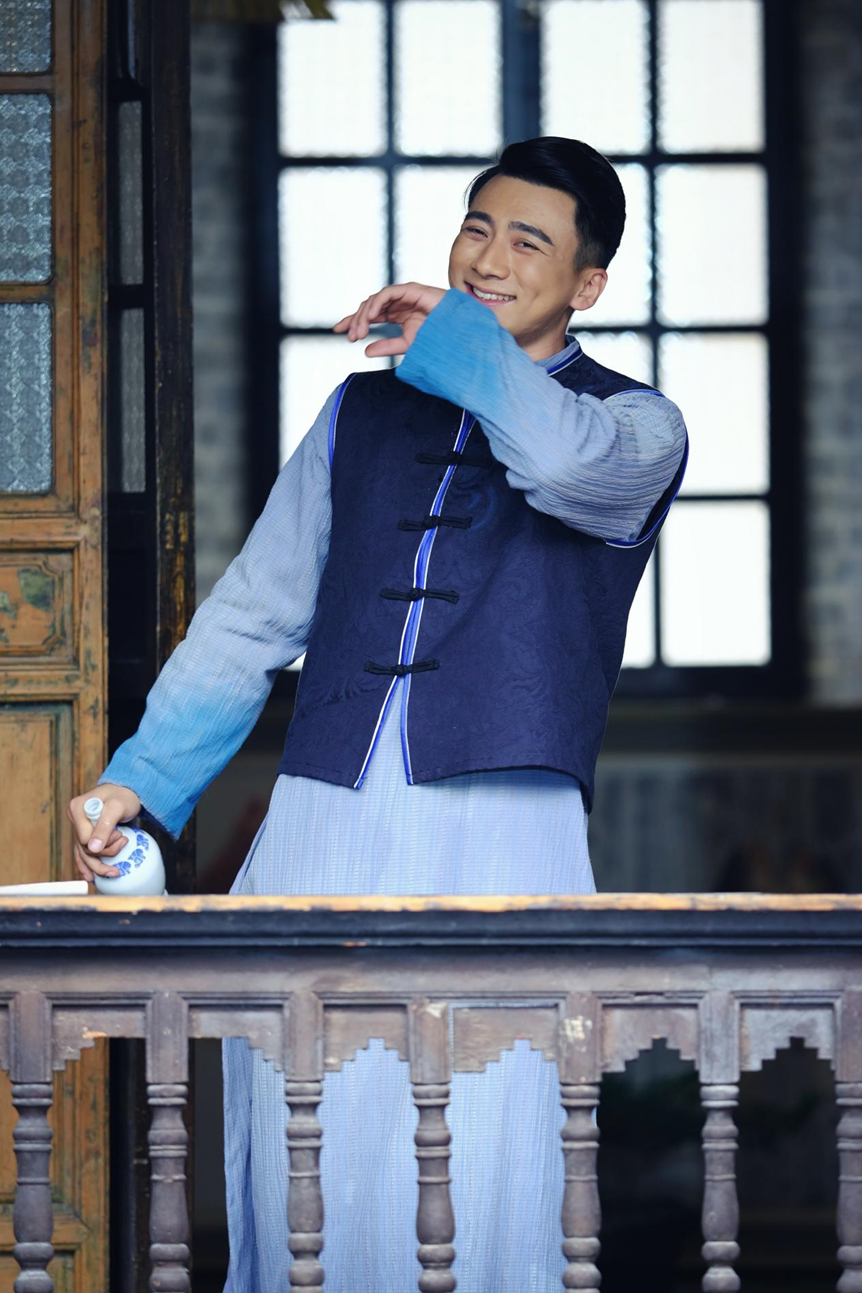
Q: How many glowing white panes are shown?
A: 13